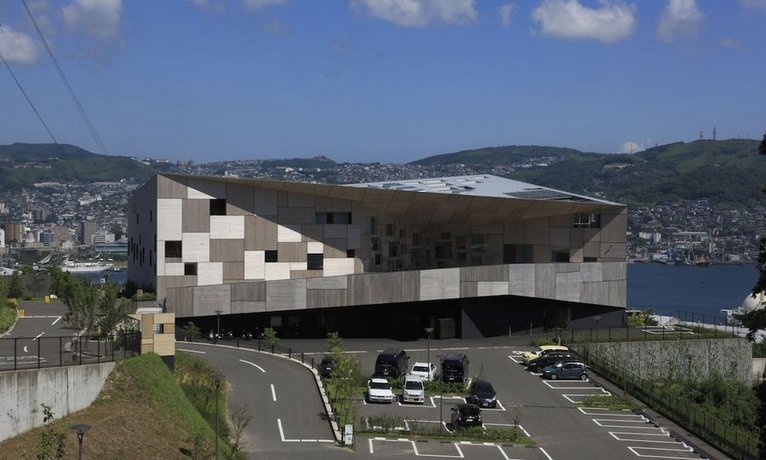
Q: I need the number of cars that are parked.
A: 11